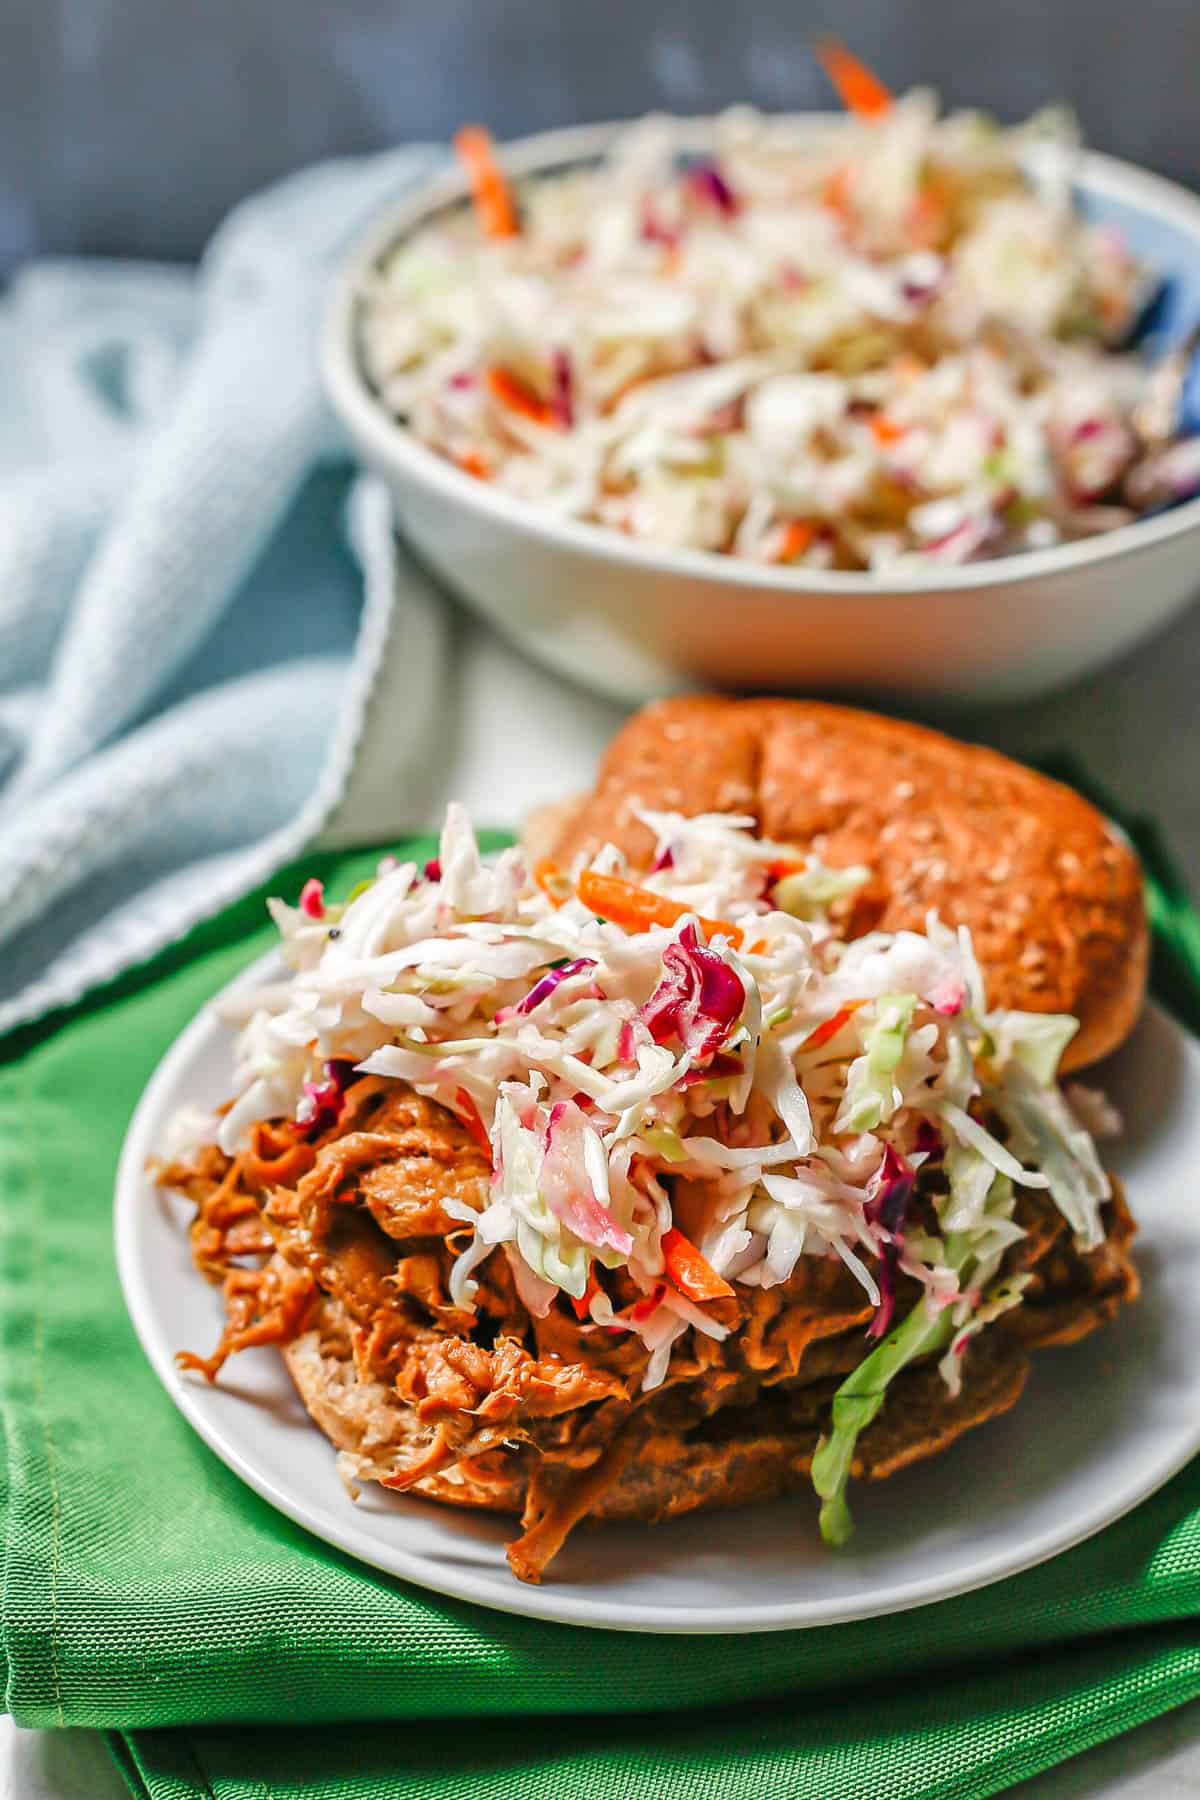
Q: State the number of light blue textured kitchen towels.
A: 1